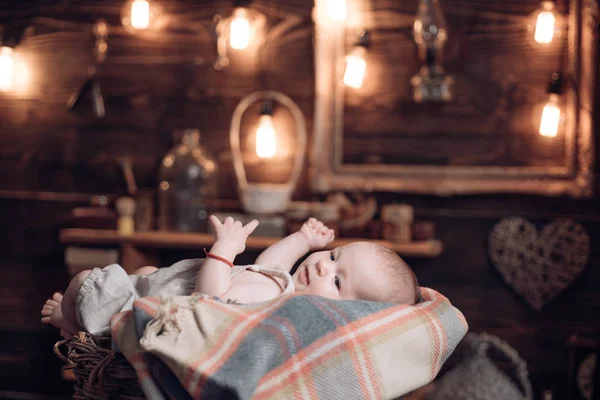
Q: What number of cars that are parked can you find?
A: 0